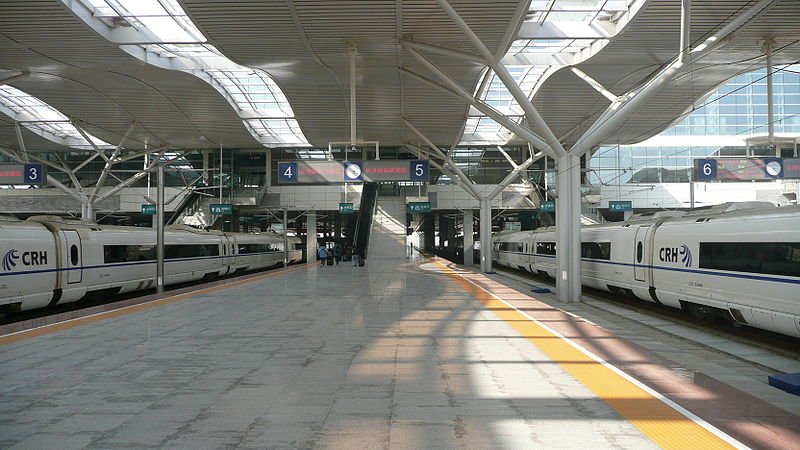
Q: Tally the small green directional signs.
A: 6